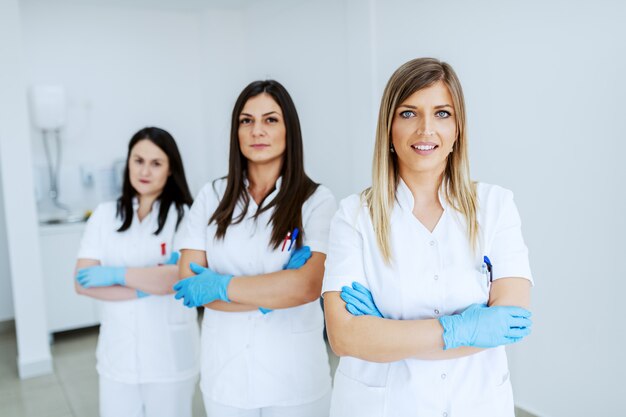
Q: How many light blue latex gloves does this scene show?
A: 6